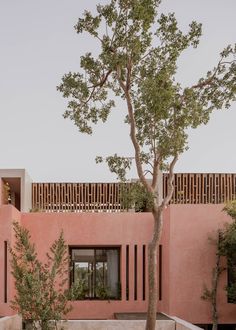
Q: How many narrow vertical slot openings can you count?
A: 5